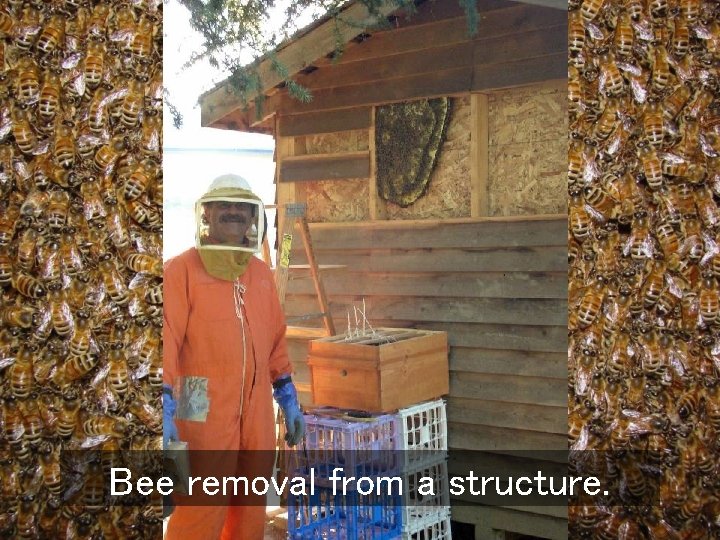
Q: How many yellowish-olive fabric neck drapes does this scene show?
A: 1